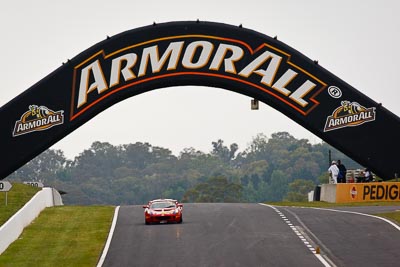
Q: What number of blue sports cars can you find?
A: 0